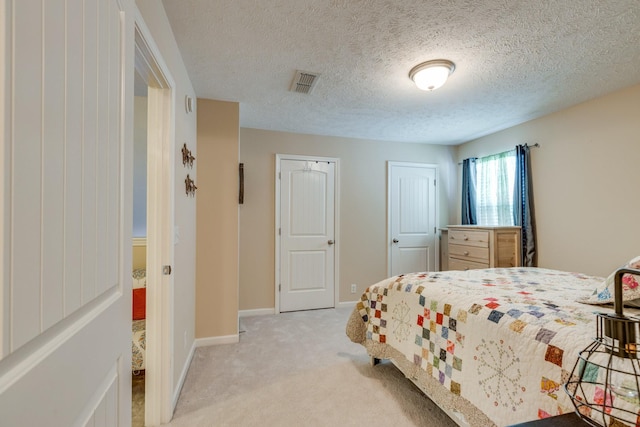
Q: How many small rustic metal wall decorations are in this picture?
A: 2